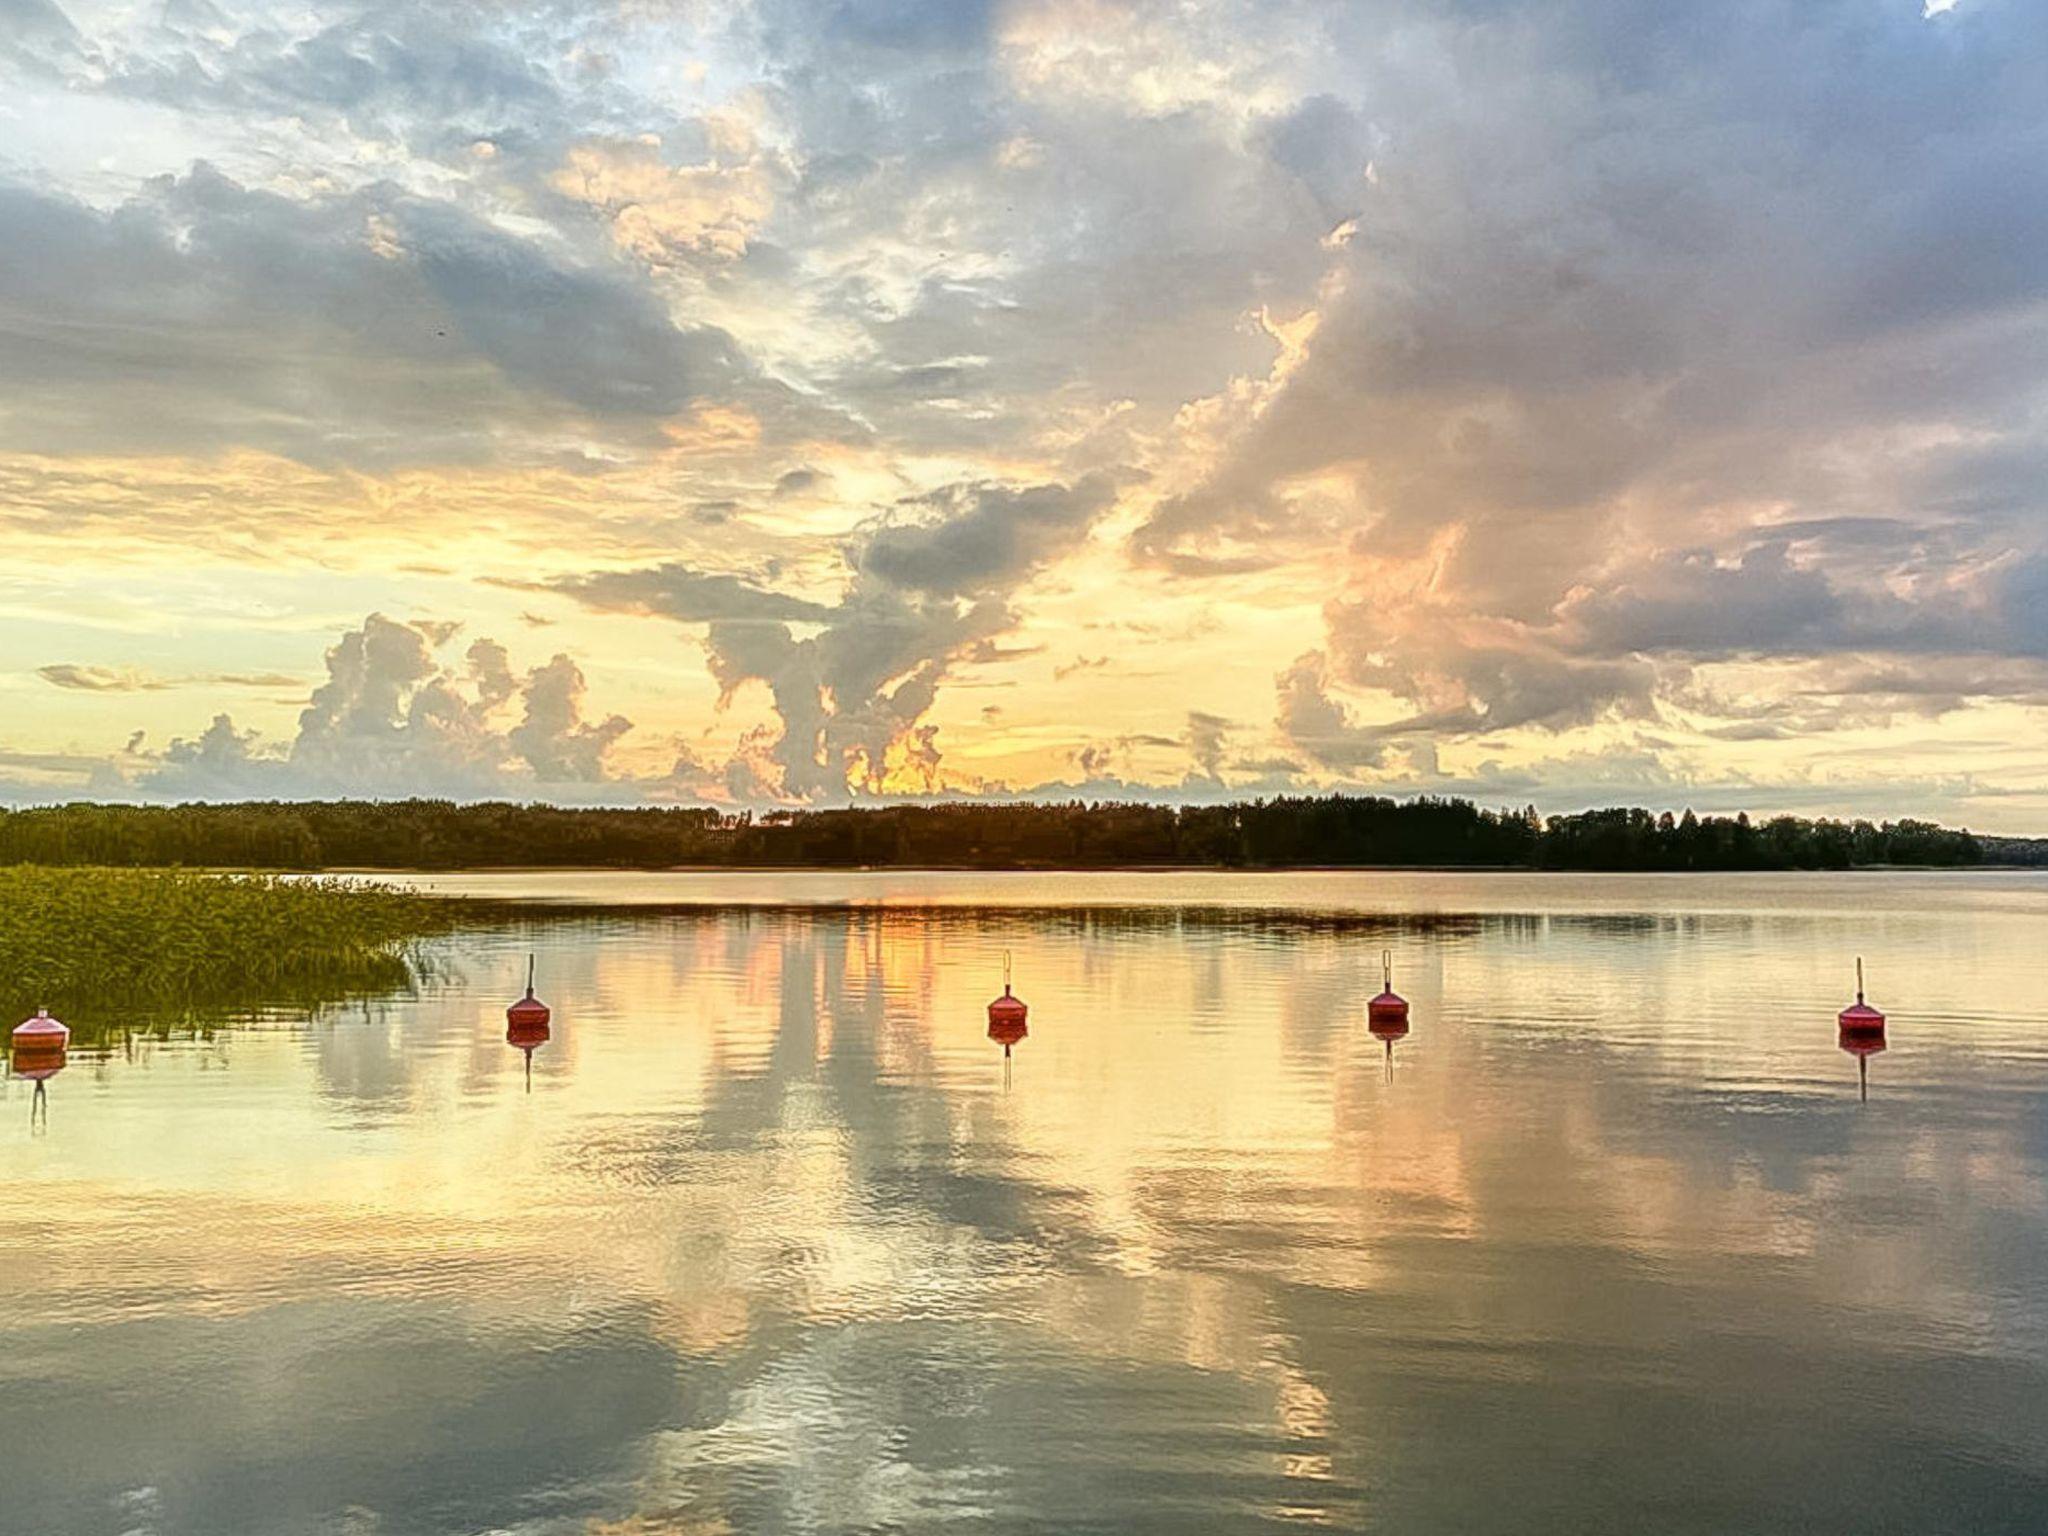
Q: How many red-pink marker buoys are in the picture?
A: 5